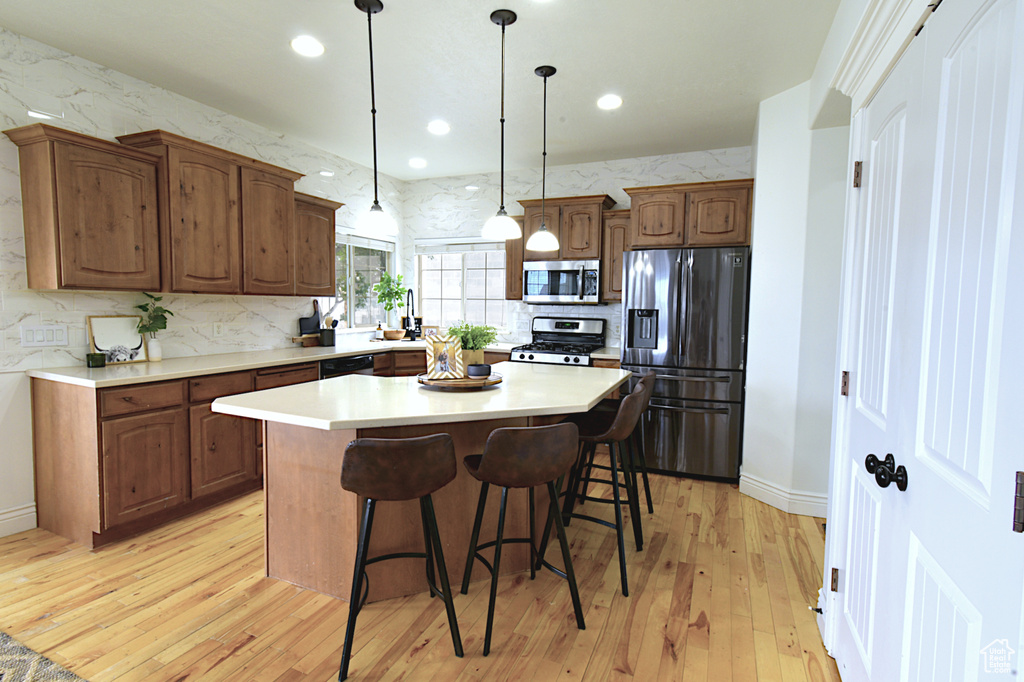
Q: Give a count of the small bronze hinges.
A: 4